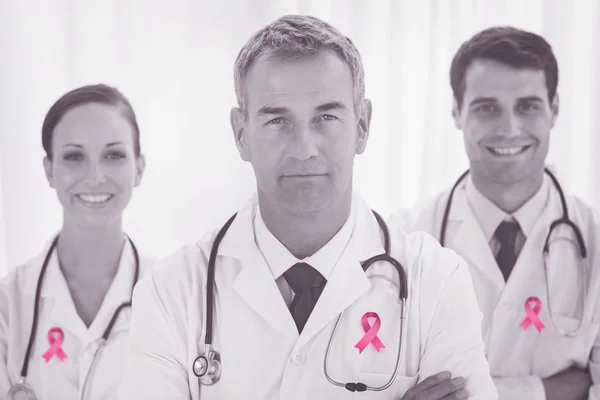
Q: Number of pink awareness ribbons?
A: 3